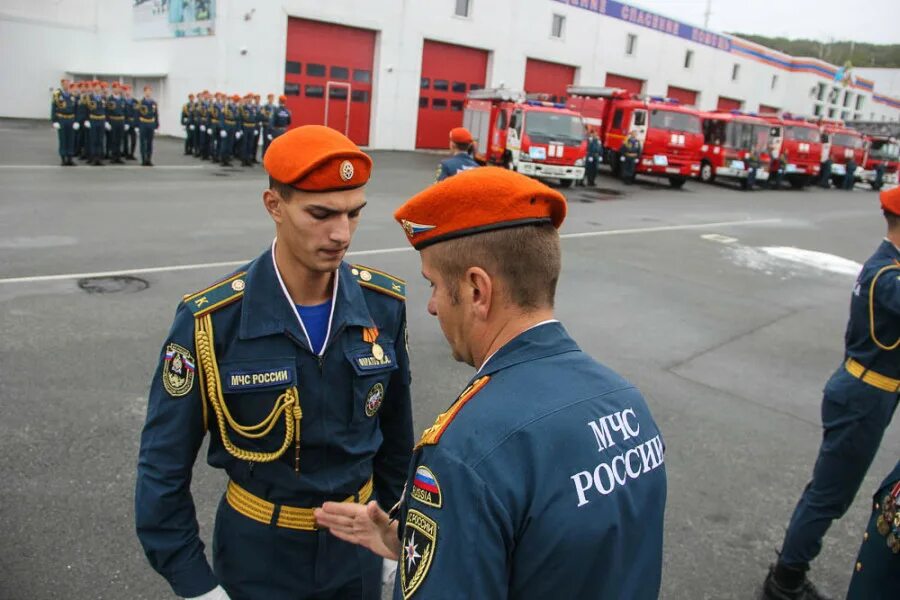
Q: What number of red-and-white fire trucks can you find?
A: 6